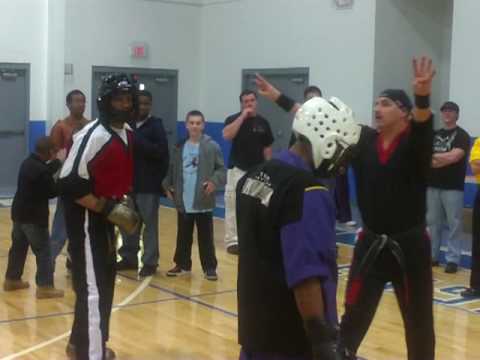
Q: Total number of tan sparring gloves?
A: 1